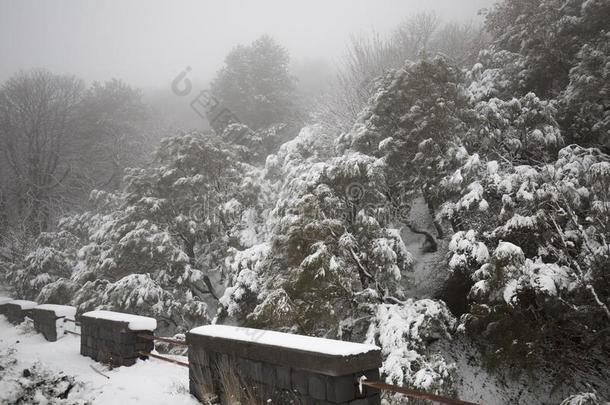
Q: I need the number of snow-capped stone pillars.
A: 5